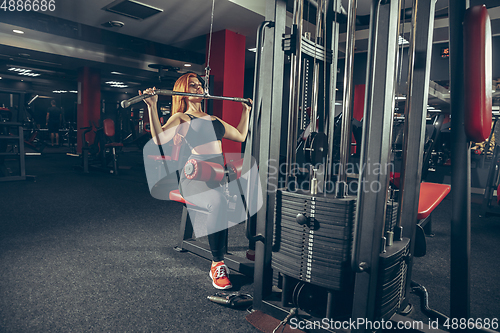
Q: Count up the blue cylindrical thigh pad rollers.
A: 0